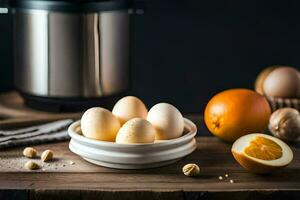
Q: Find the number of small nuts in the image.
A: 4